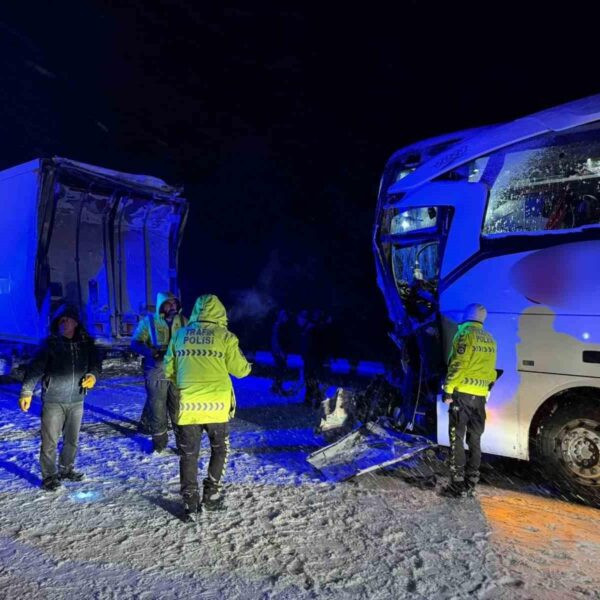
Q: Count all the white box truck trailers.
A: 1